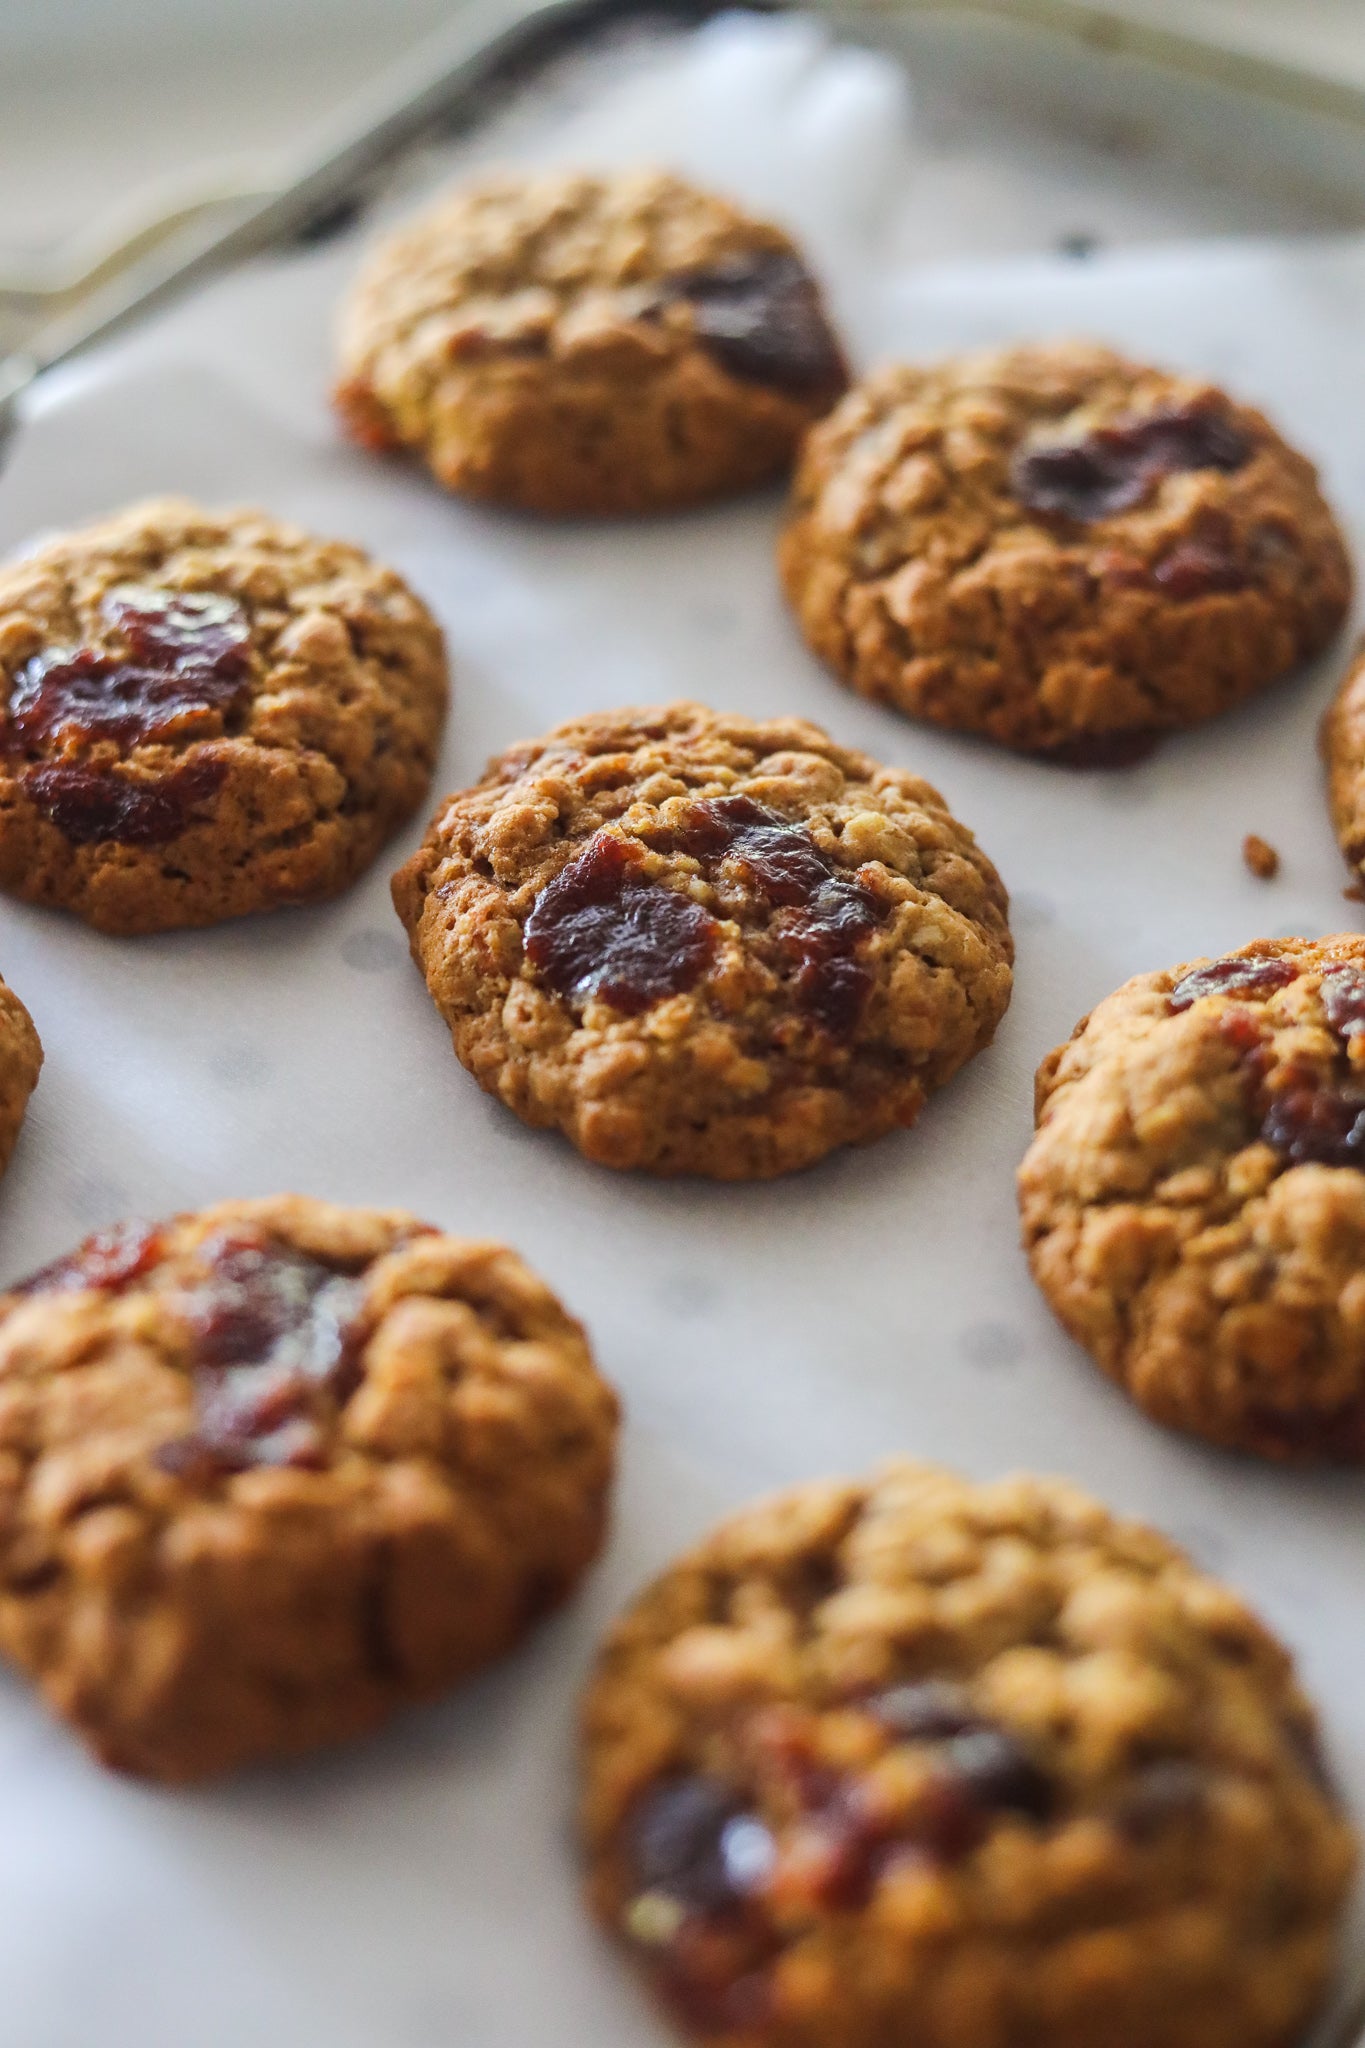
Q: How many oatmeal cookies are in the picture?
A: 9